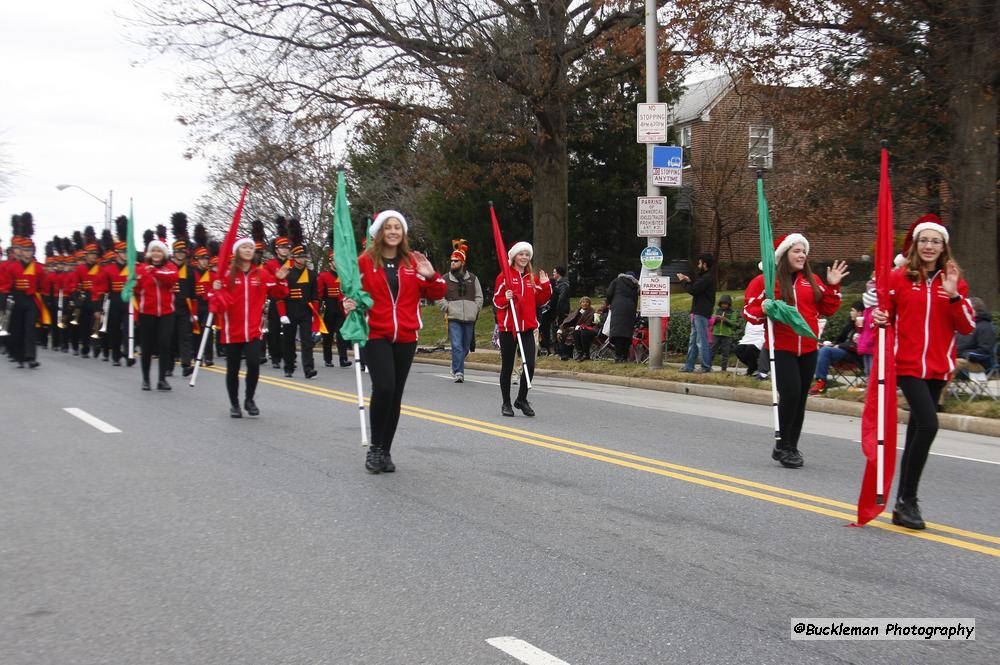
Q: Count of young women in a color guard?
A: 6